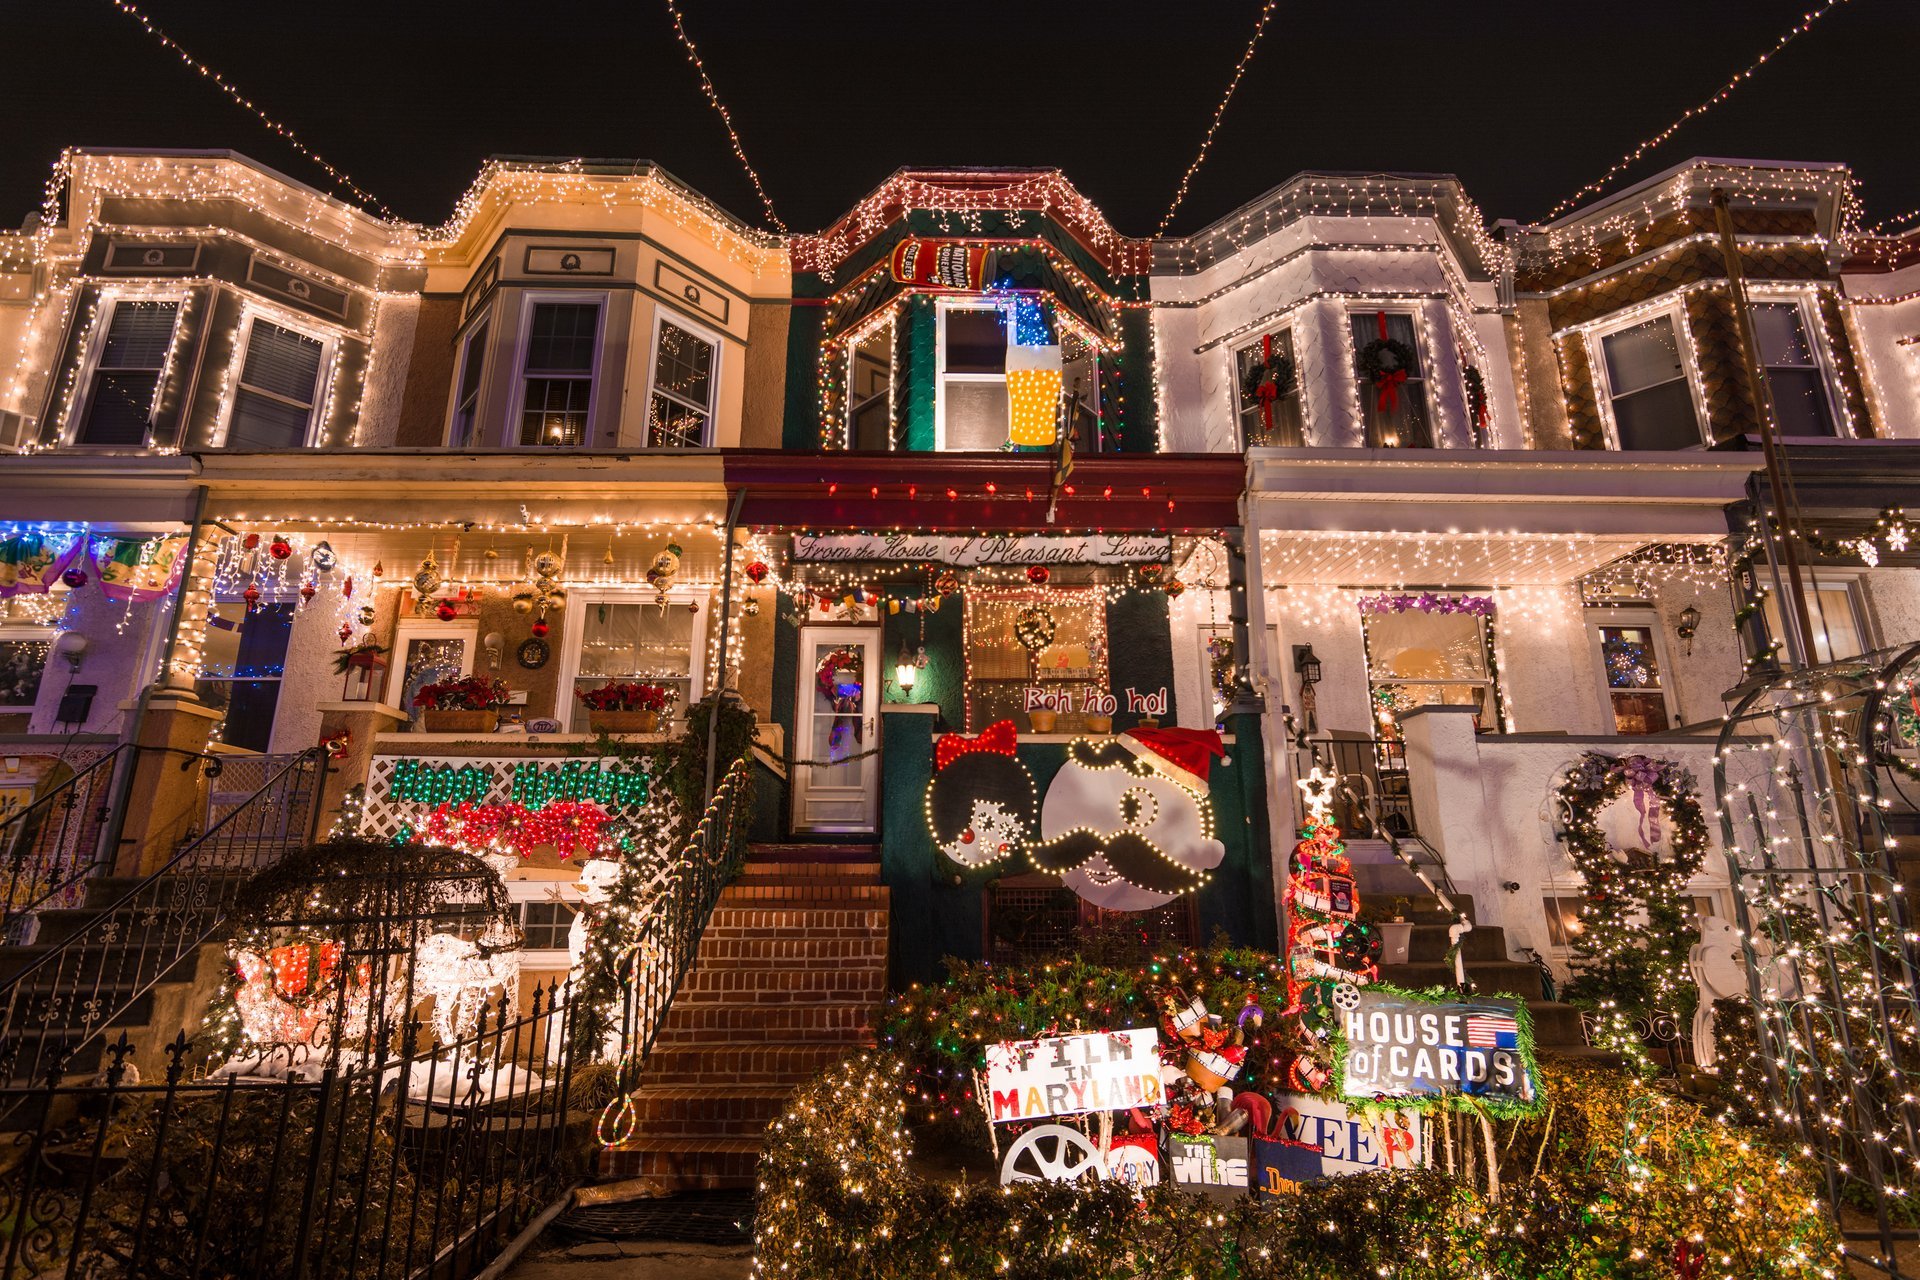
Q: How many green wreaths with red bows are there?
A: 3